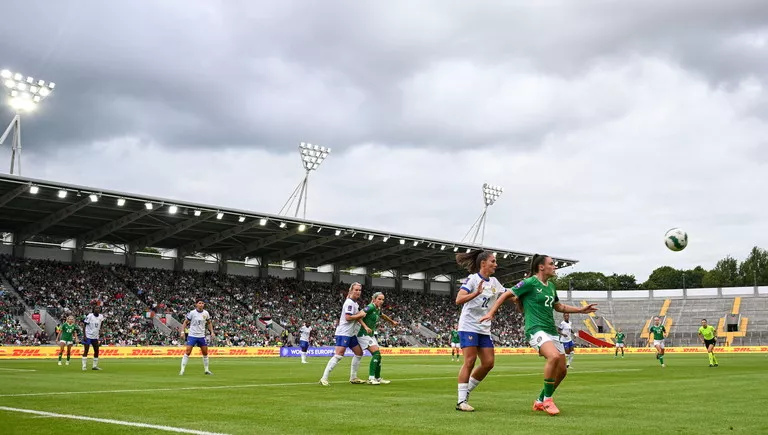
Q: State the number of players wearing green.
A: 6